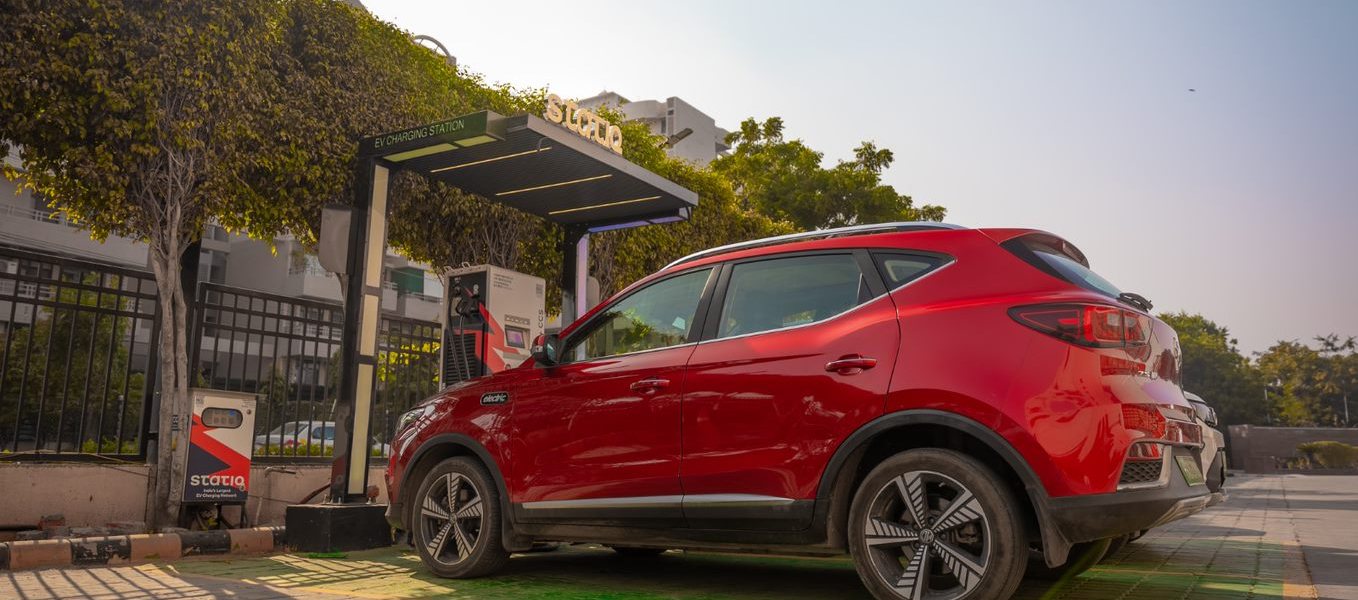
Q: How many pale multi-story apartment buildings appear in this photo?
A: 2